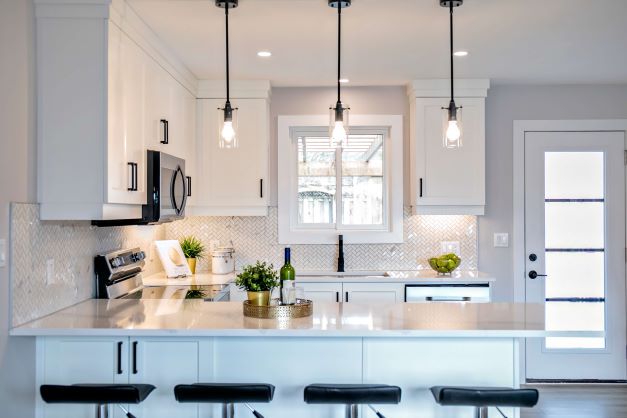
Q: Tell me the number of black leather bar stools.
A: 4